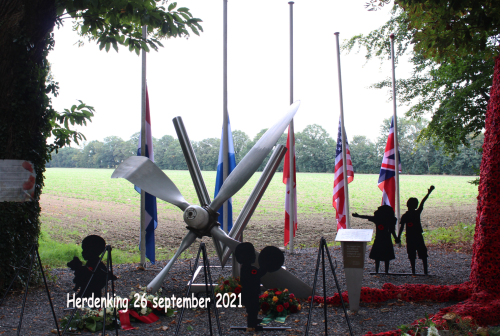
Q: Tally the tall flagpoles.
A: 5